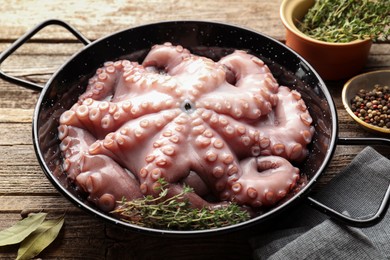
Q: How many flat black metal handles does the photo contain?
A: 2